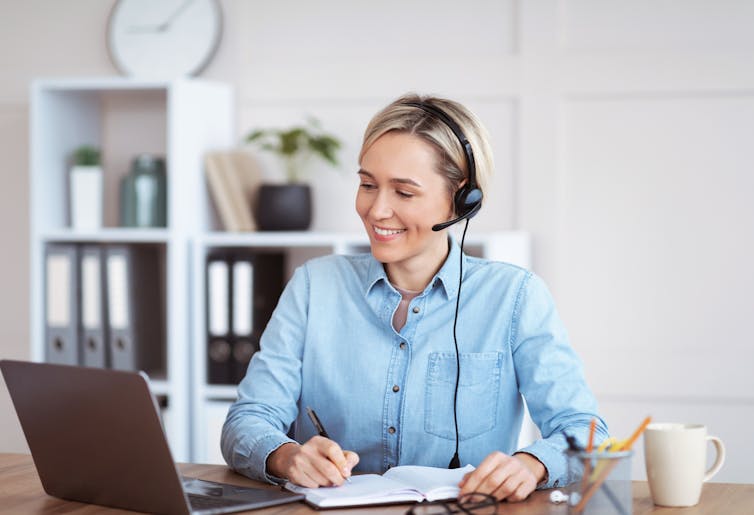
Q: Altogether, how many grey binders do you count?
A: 3